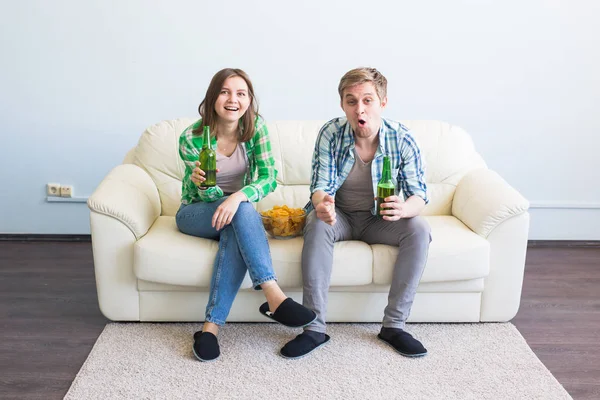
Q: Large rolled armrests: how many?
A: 2